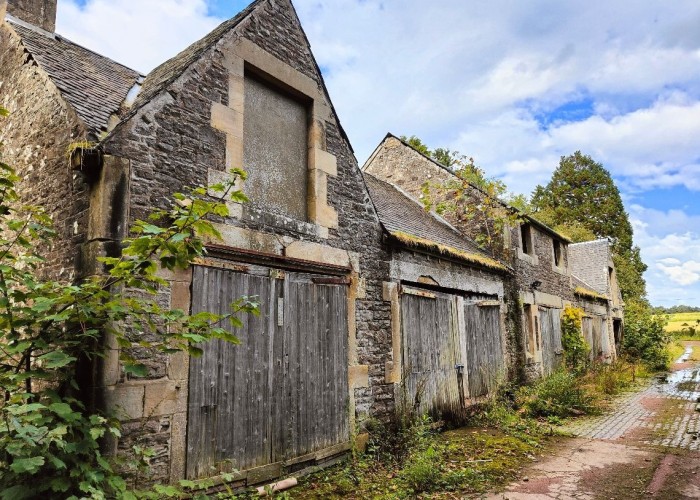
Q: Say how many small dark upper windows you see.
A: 2